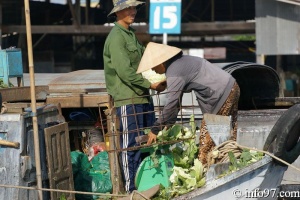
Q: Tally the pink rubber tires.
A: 0